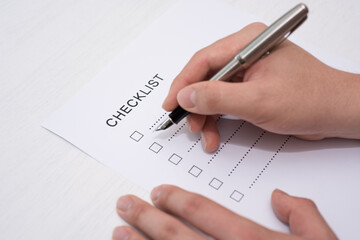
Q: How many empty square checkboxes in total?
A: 6